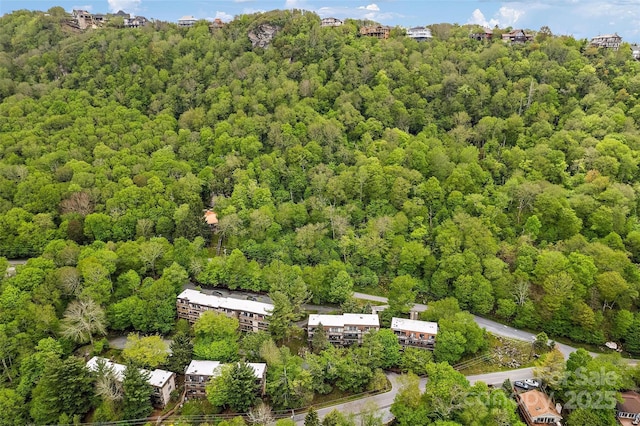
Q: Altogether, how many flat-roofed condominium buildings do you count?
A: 5